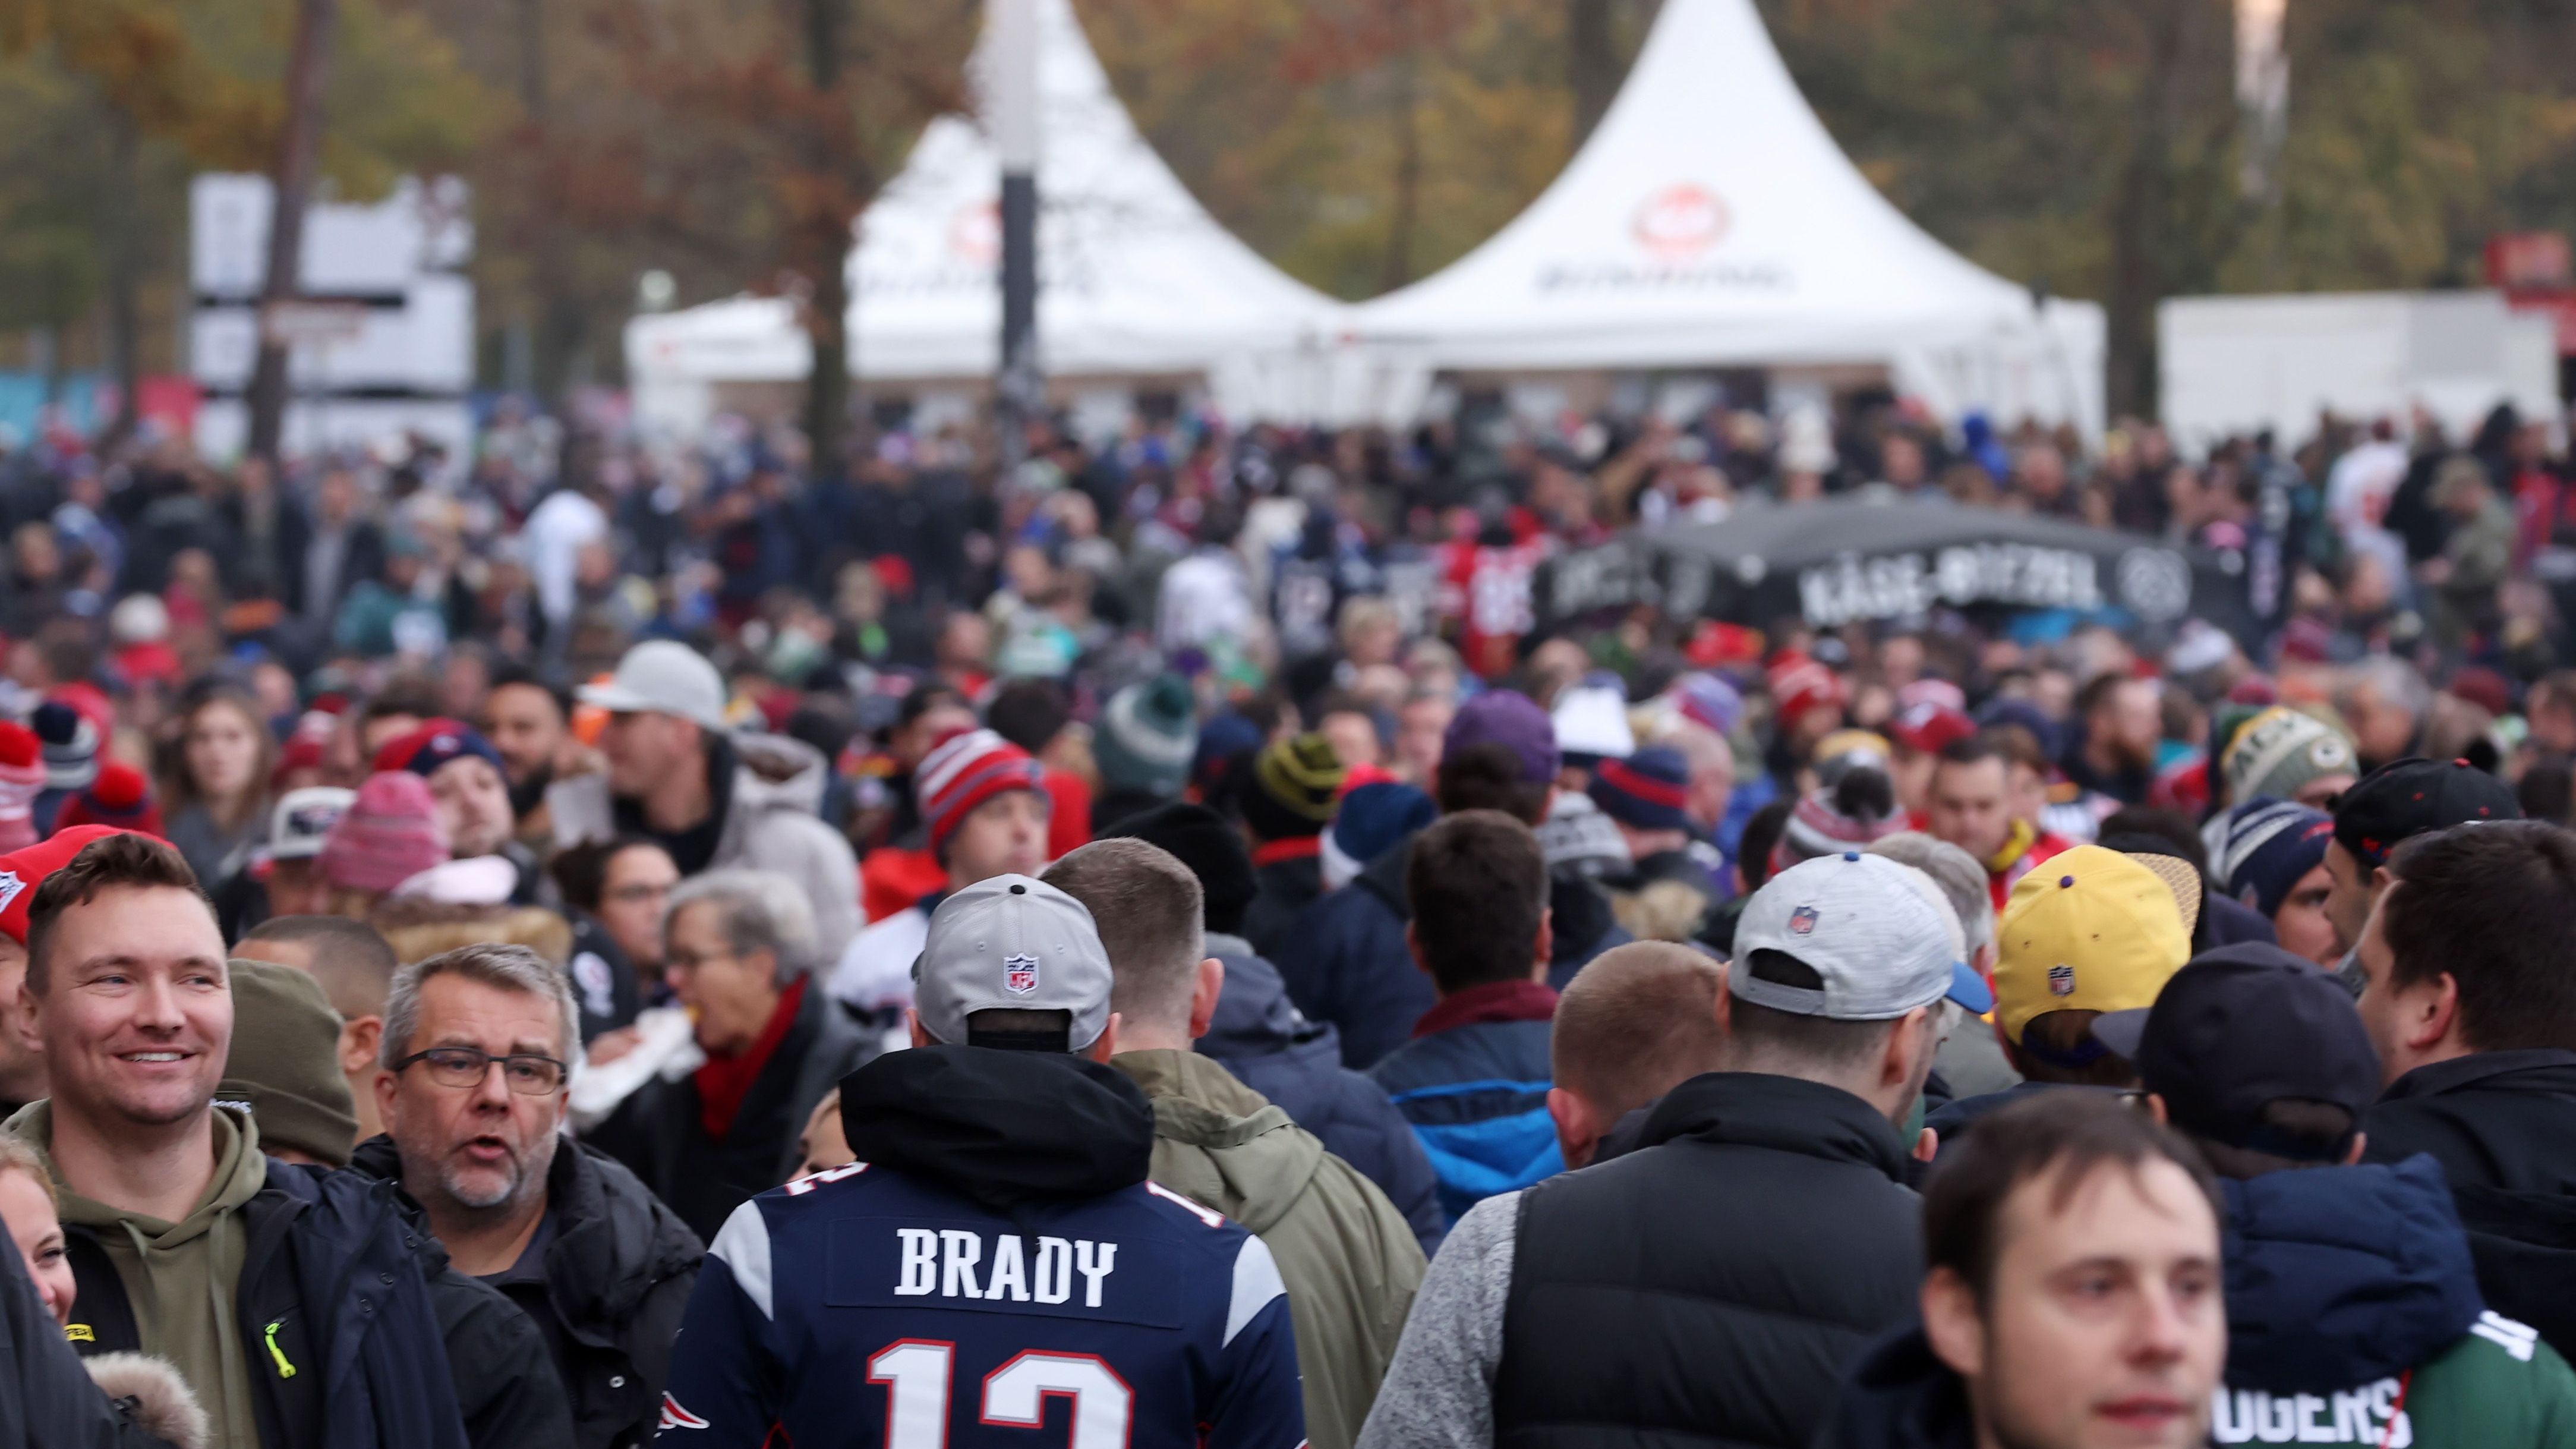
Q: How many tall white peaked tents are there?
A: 2